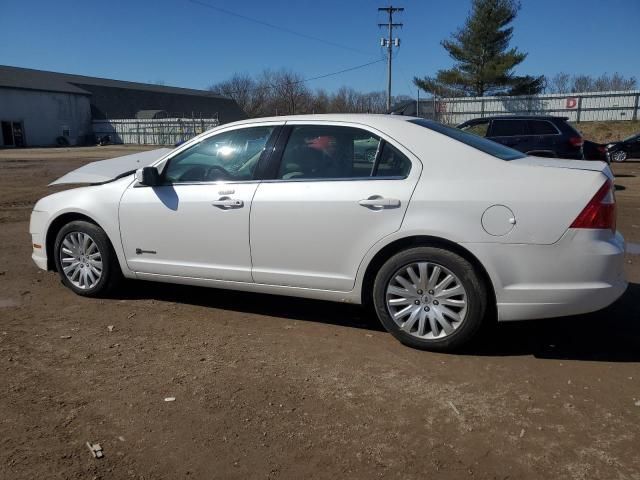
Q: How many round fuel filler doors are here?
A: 1